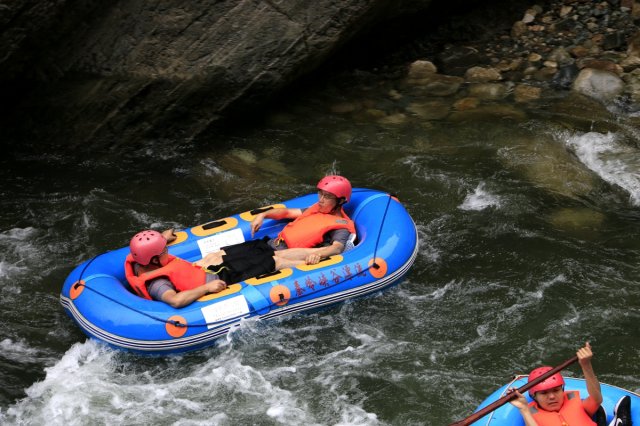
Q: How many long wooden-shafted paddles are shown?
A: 1